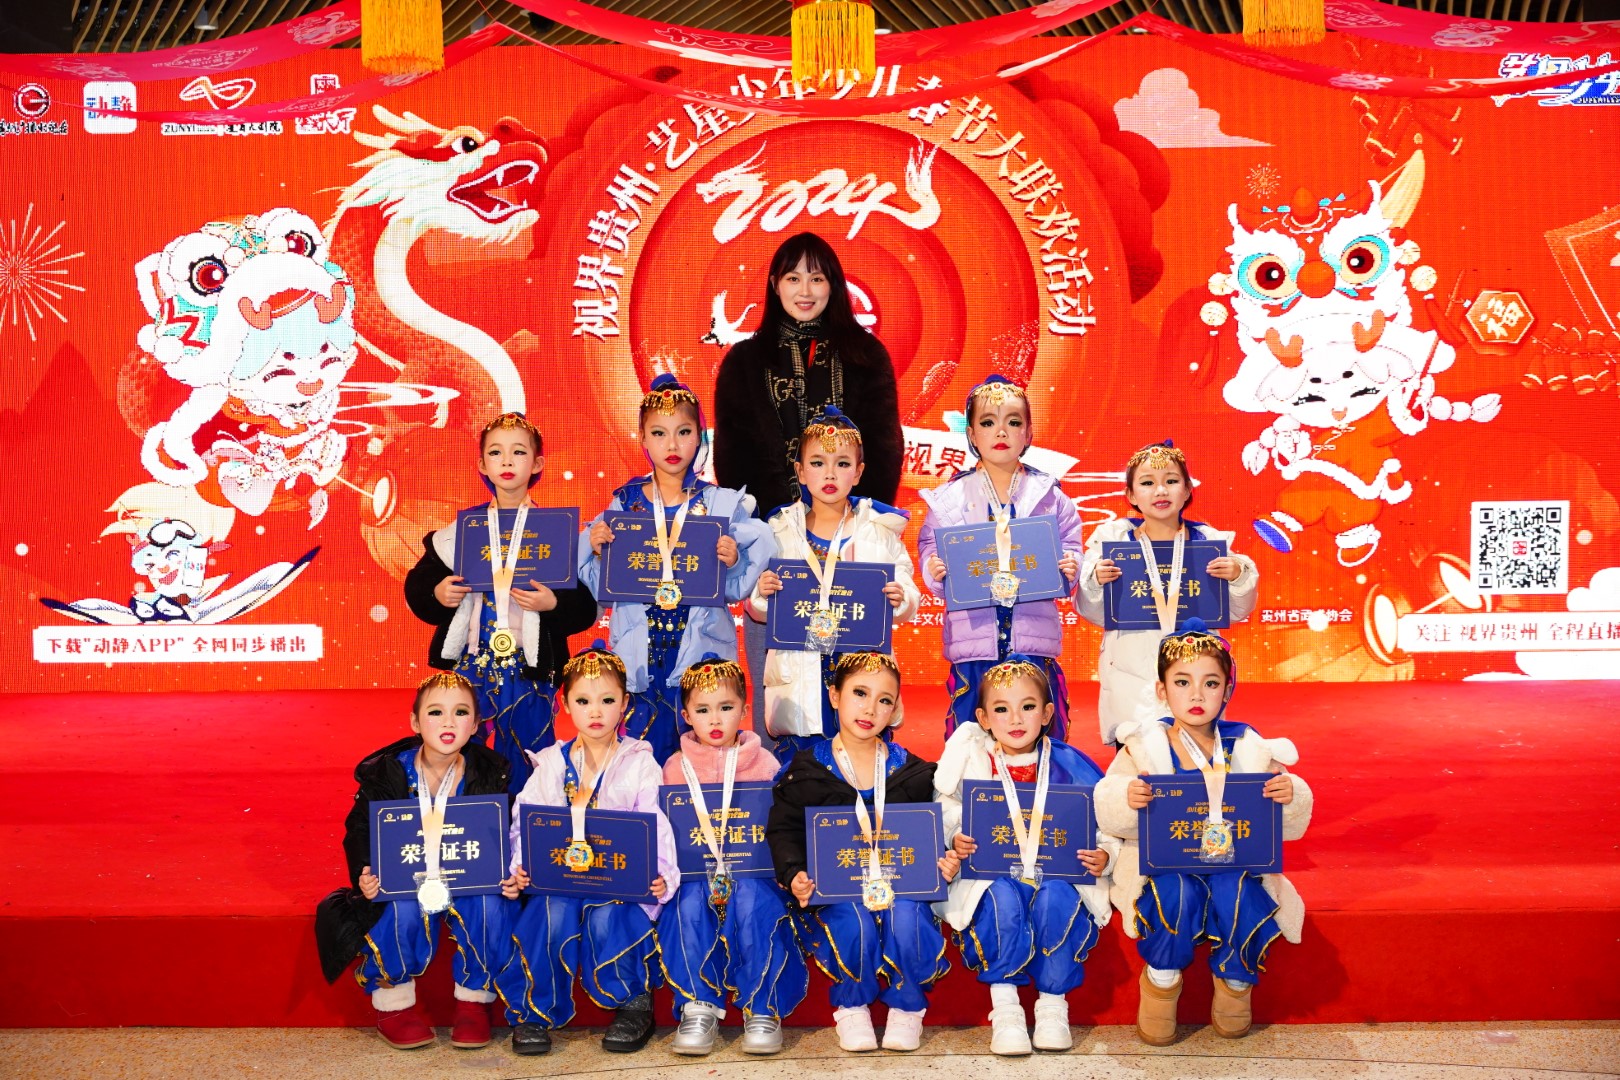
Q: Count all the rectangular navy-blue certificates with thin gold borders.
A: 11